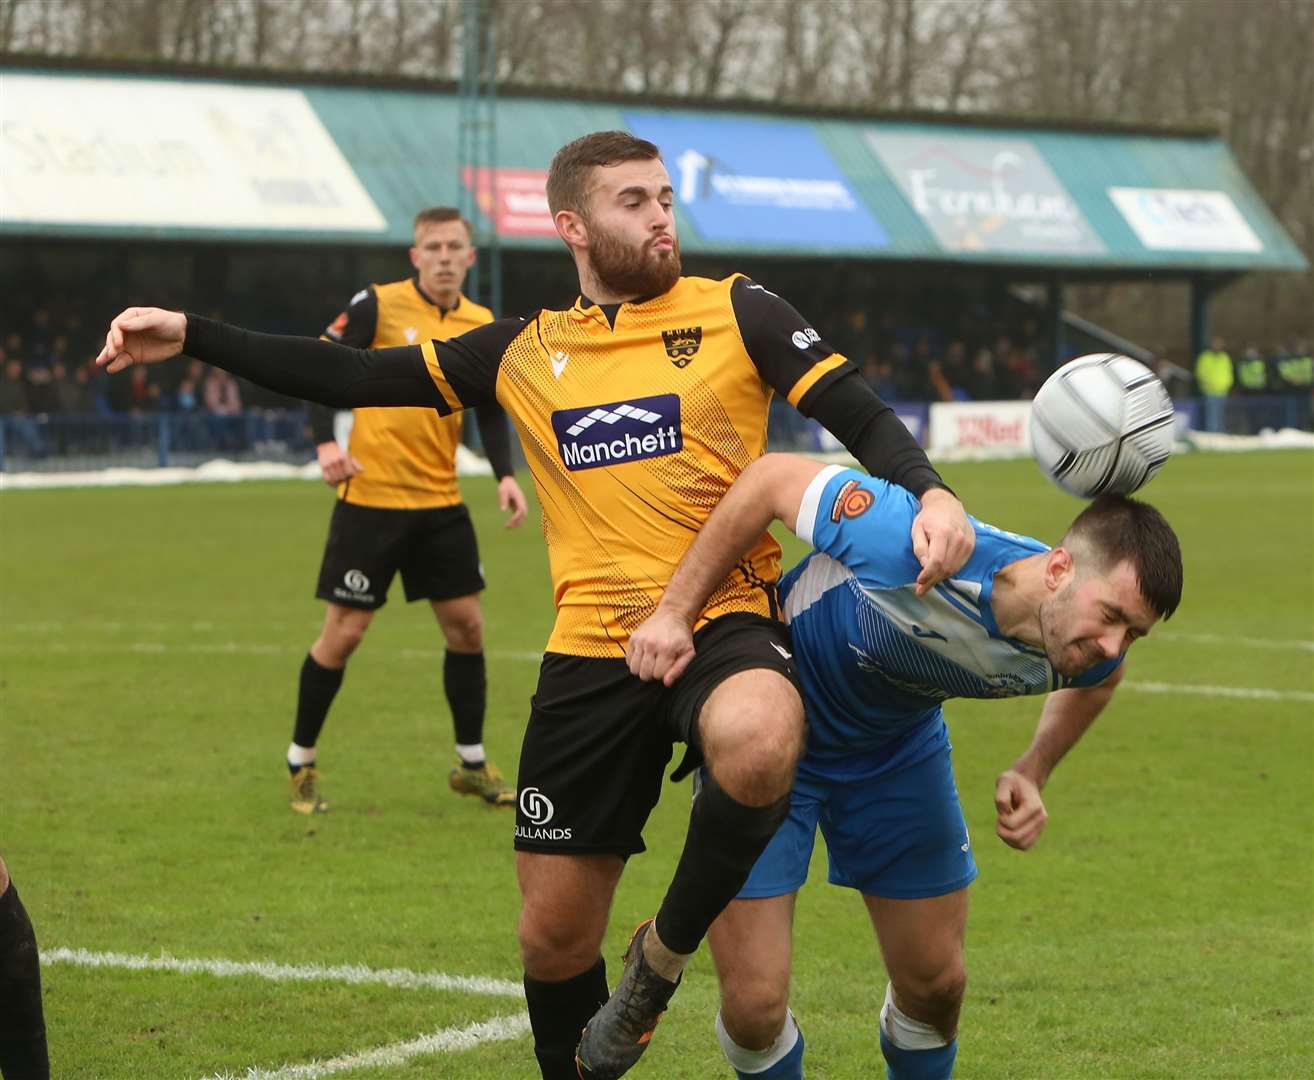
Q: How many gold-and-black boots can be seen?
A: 2